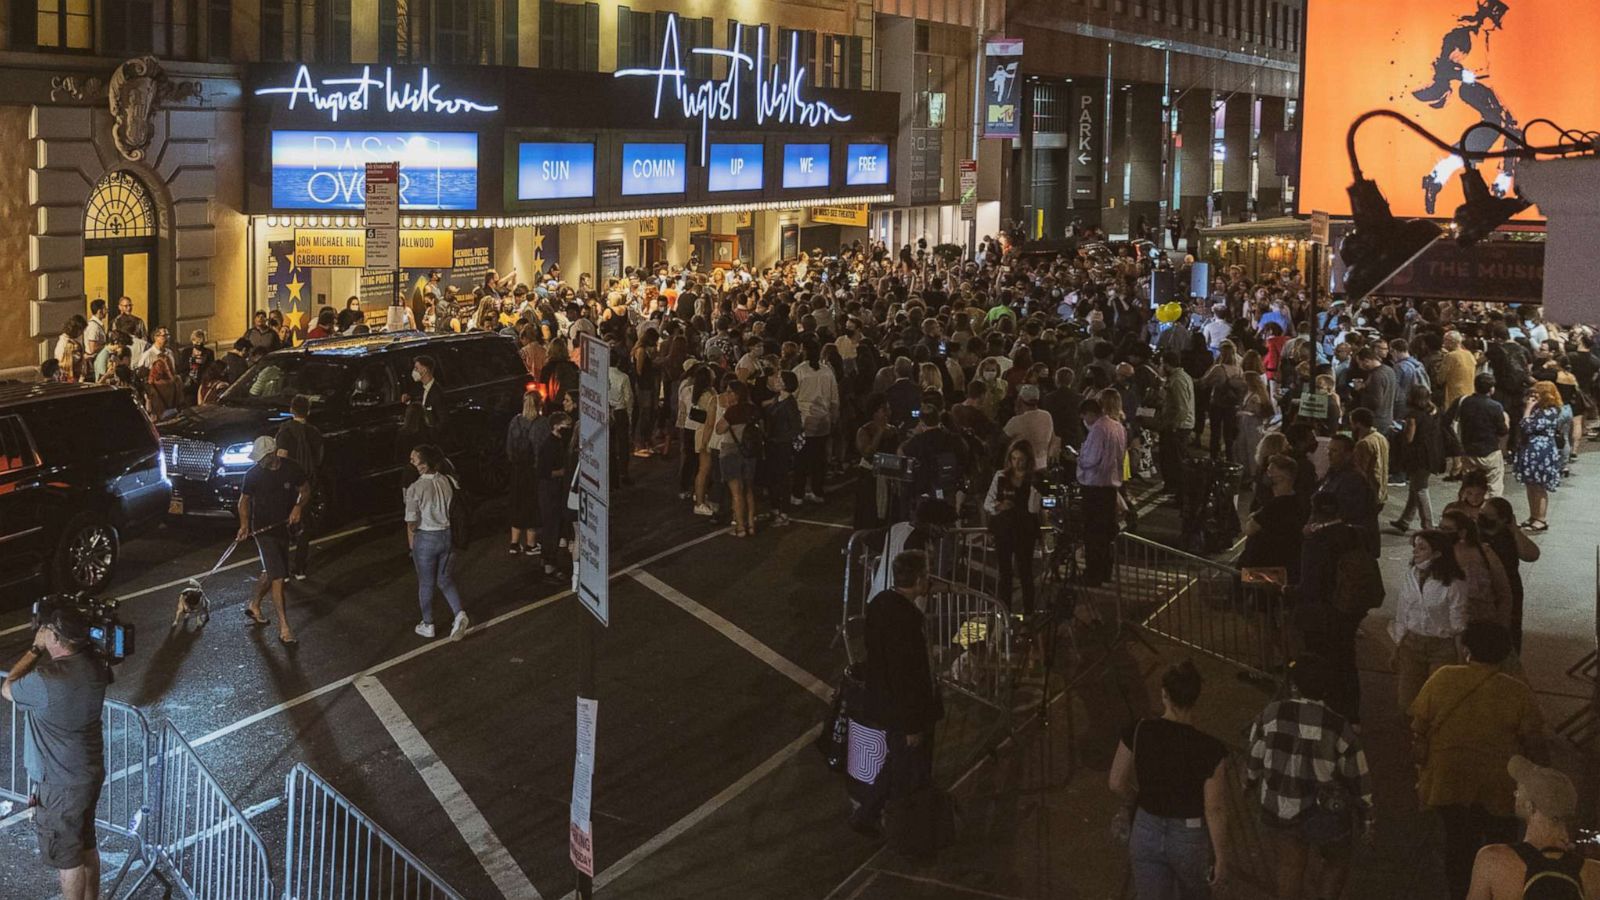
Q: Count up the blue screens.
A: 6